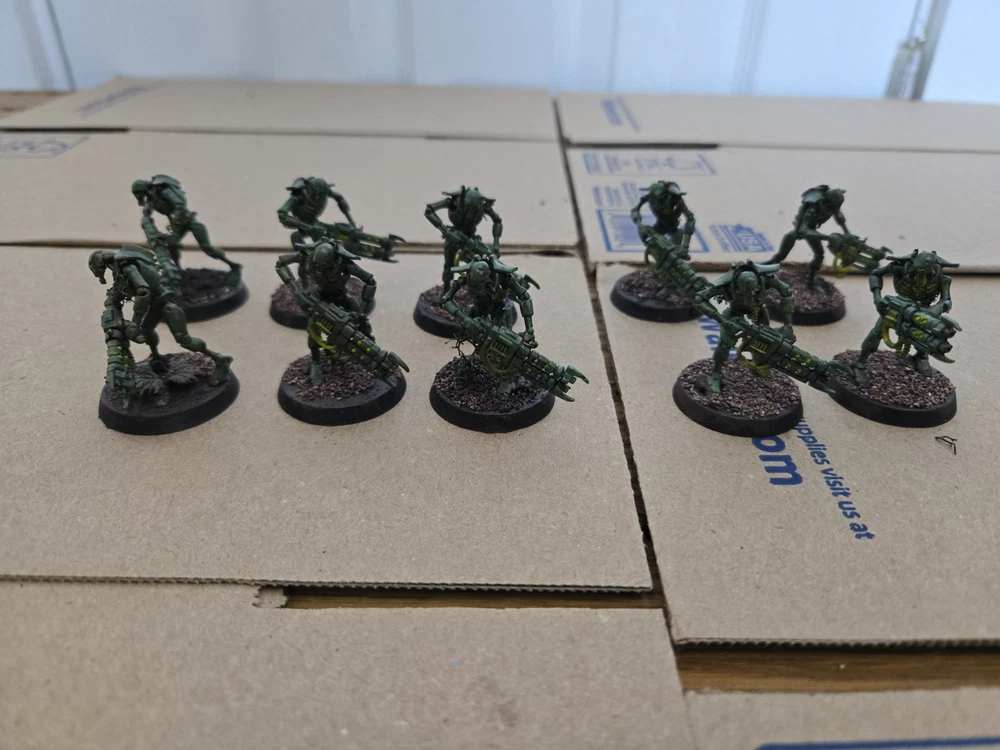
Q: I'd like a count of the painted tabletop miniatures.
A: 10